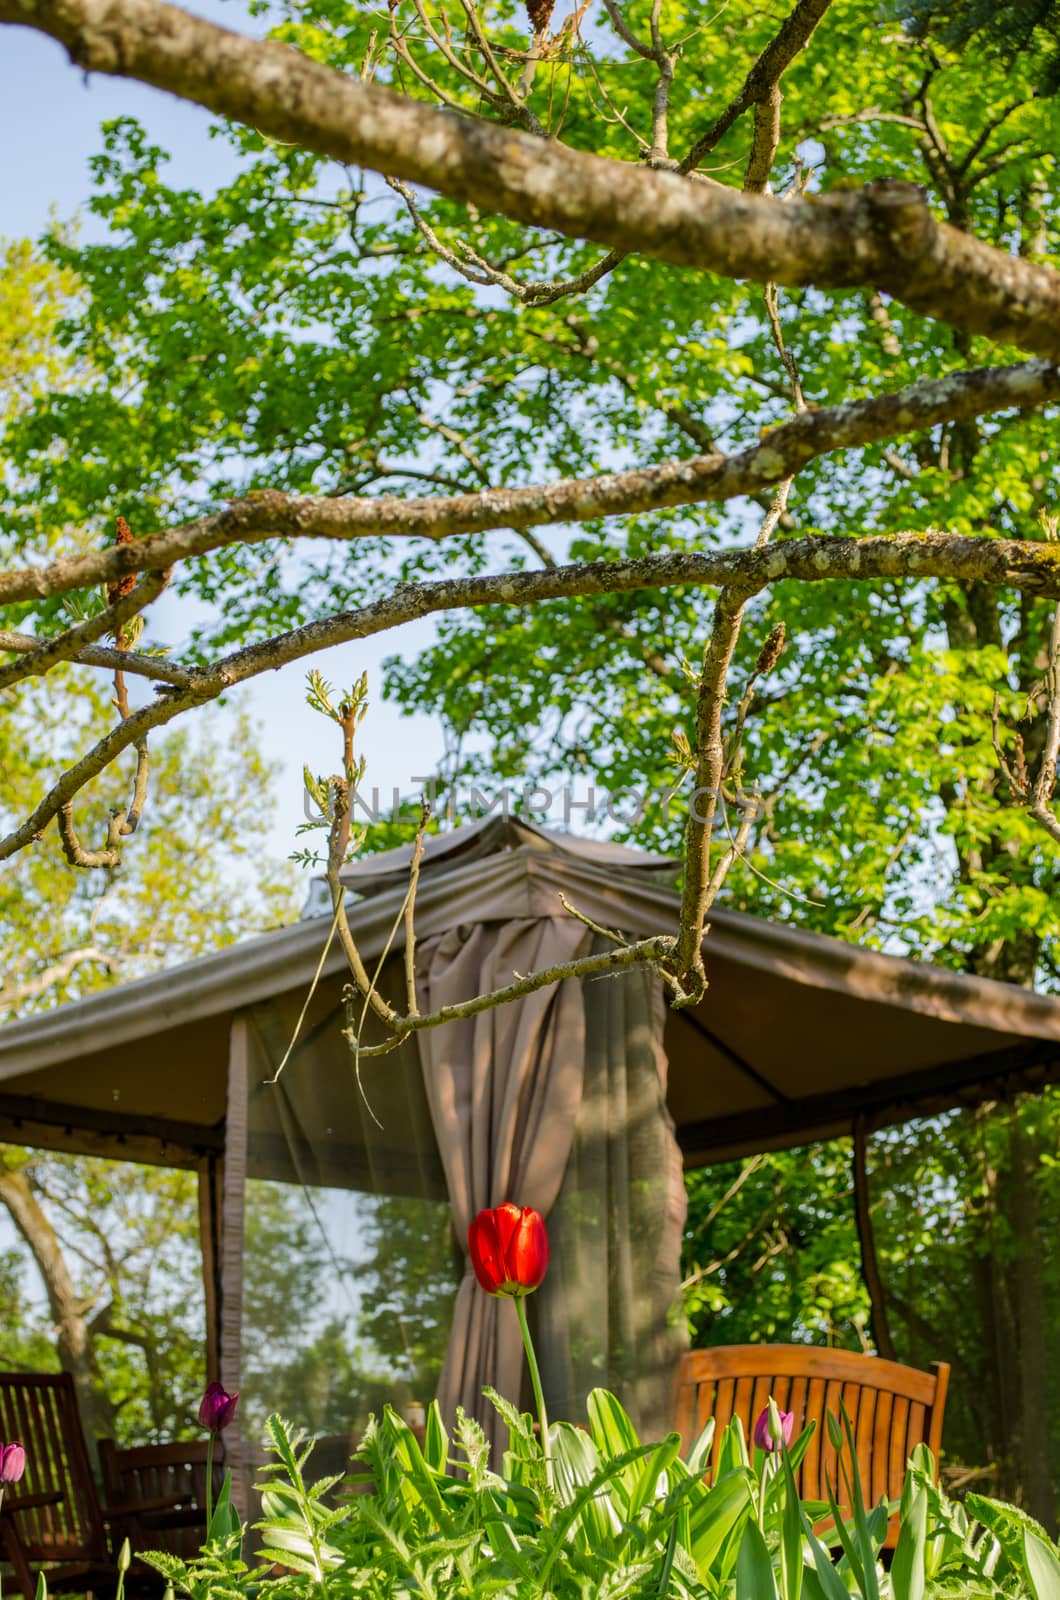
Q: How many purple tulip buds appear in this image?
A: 3